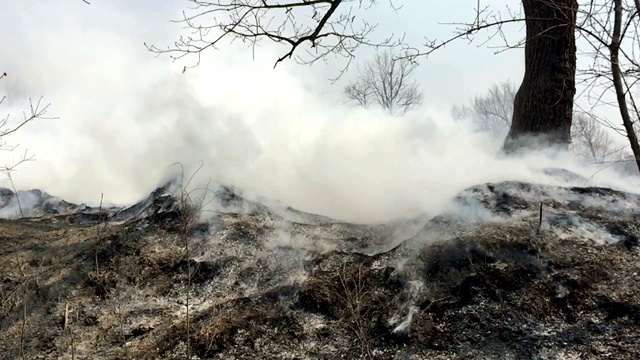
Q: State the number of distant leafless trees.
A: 3